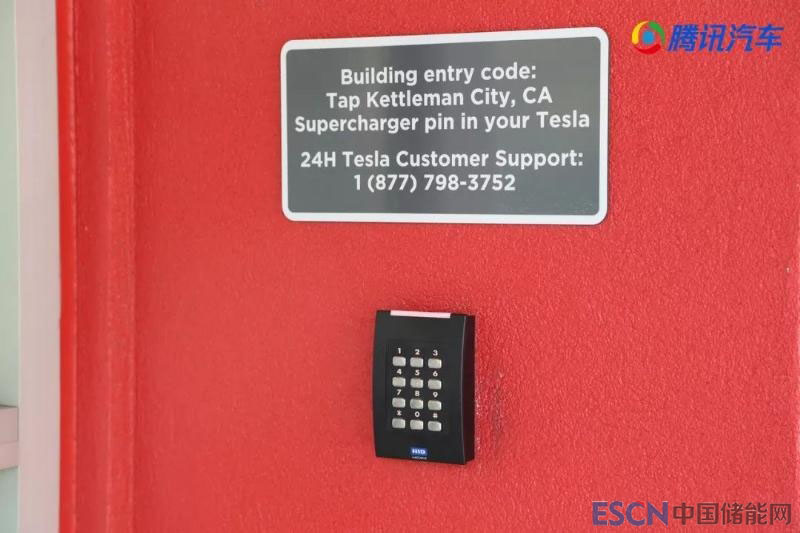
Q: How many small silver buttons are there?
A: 12